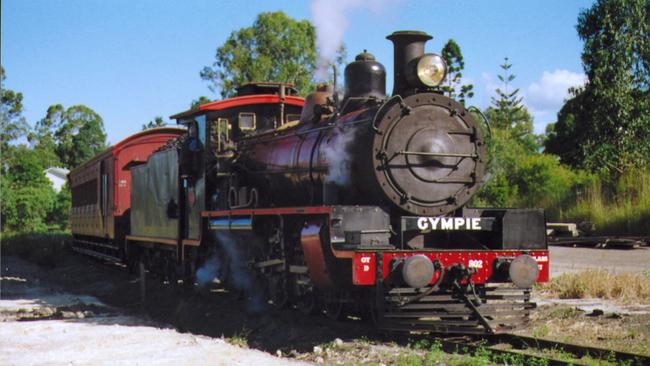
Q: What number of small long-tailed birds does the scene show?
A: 0